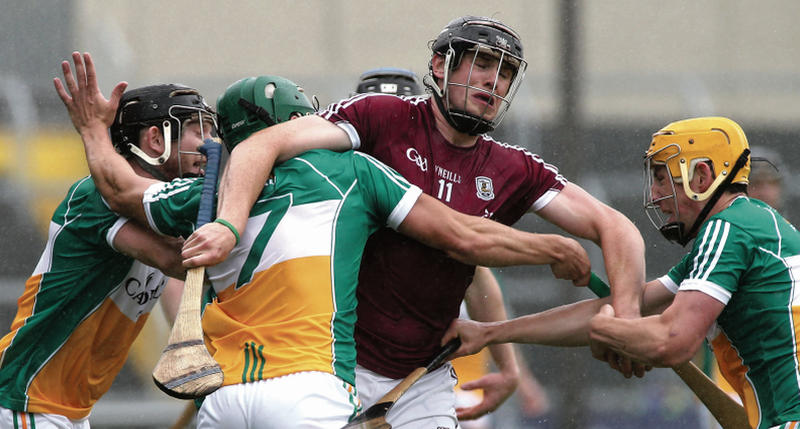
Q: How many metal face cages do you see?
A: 3